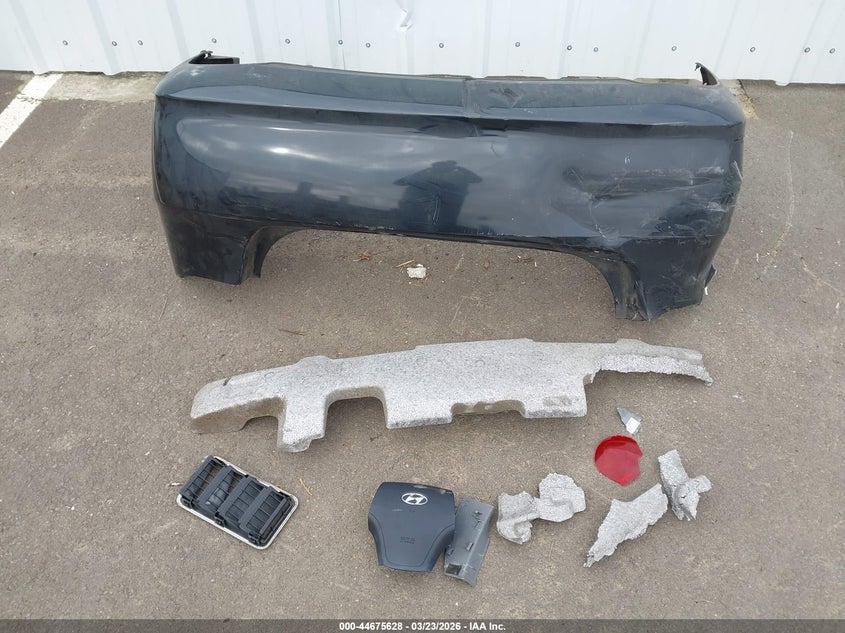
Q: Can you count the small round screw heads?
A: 15